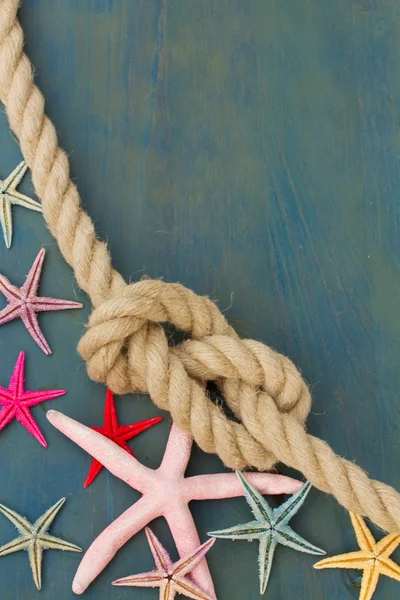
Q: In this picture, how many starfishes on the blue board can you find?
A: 9